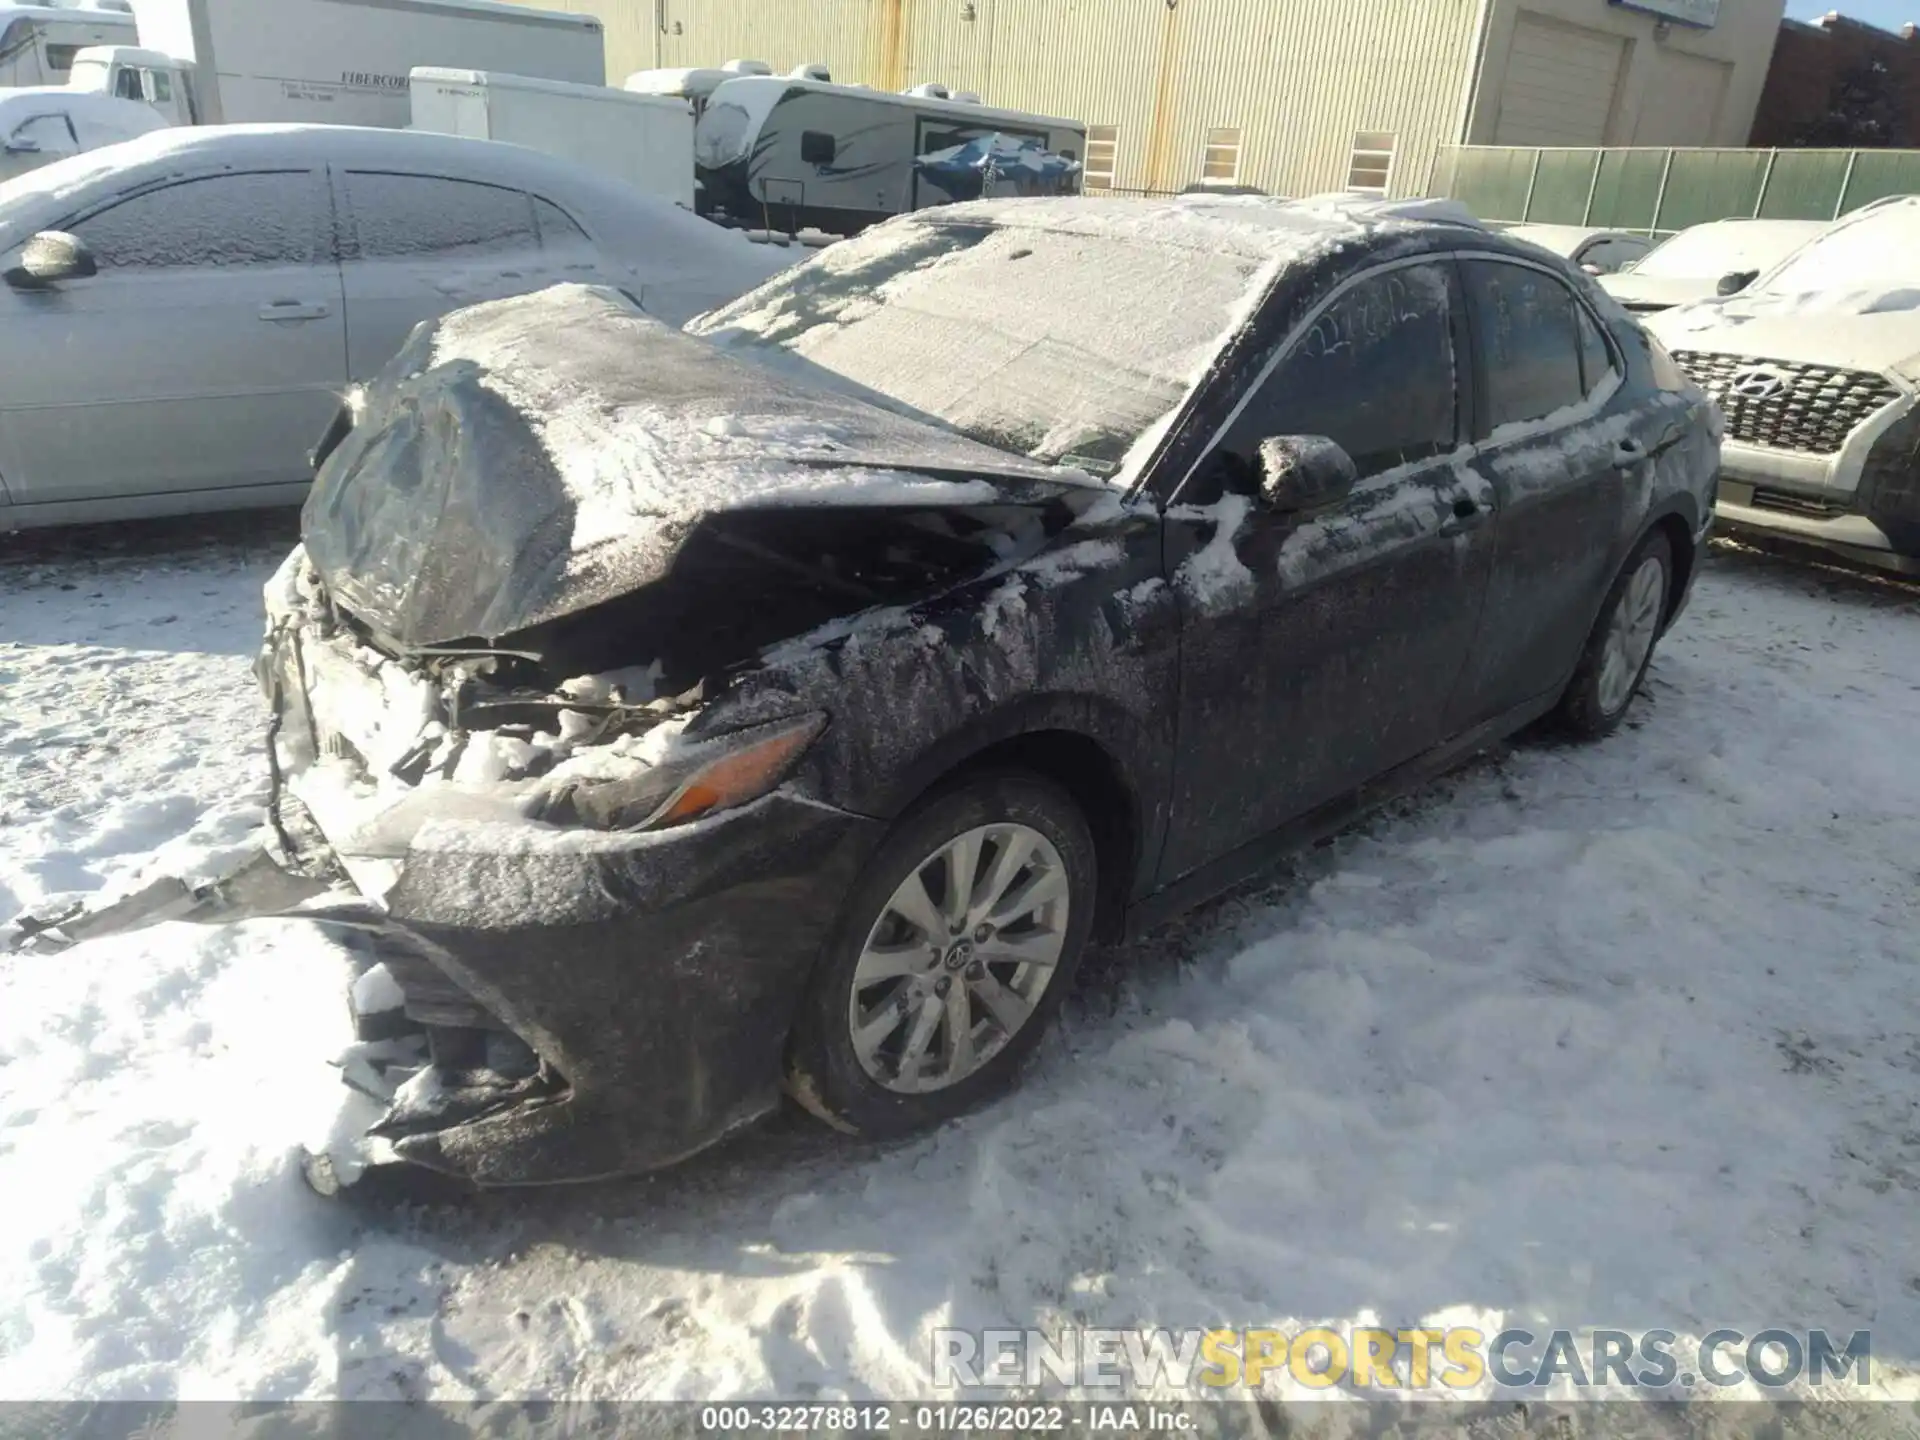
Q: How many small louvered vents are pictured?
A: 3